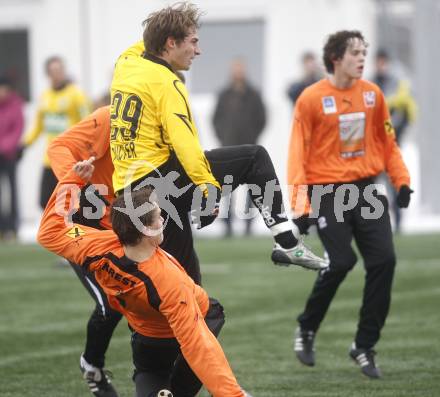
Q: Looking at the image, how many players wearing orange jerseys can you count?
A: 3